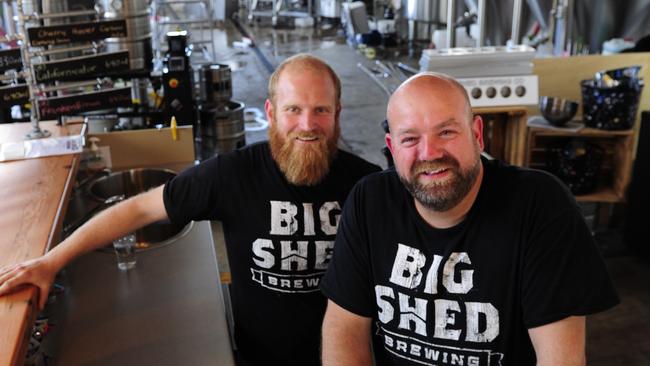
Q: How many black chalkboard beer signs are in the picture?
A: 5